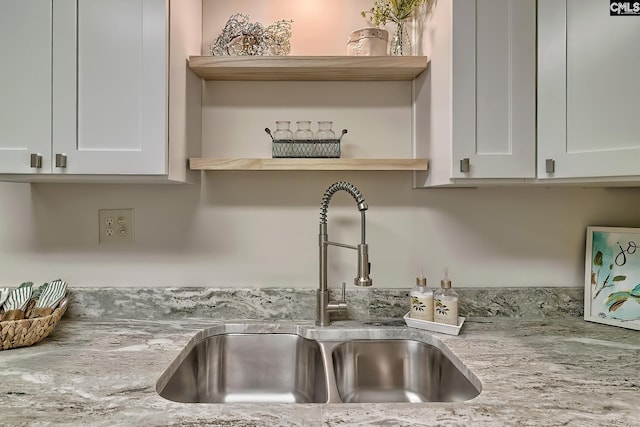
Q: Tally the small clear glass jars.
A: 3